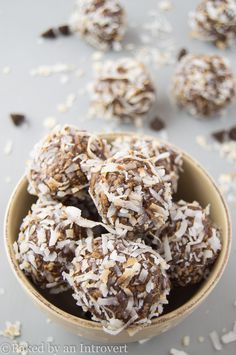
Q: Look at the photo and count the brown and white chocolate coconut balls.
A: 10